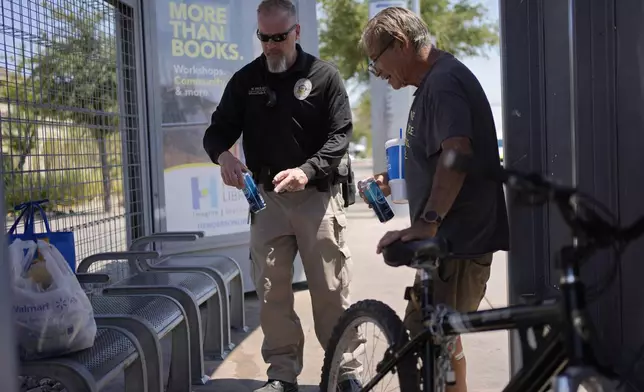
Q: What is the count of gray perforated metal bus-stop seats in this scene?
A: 4